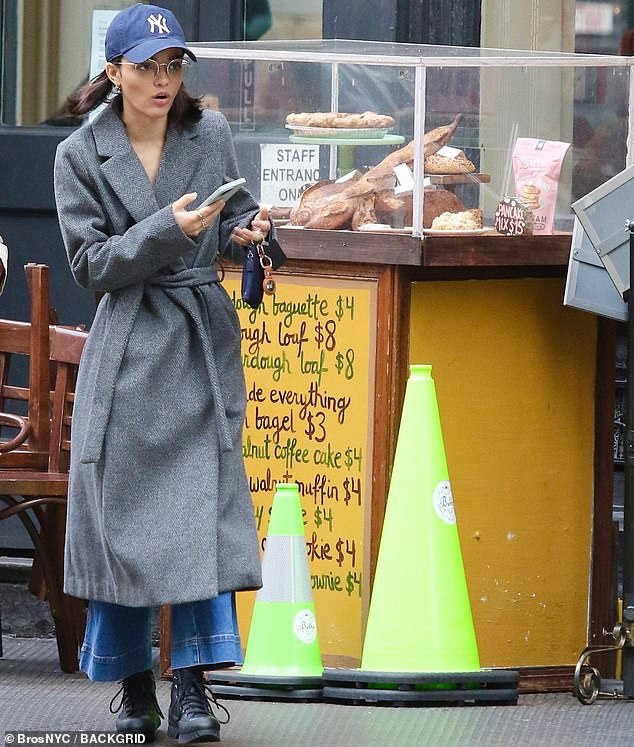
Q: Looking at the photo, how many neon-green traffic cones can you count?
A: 2